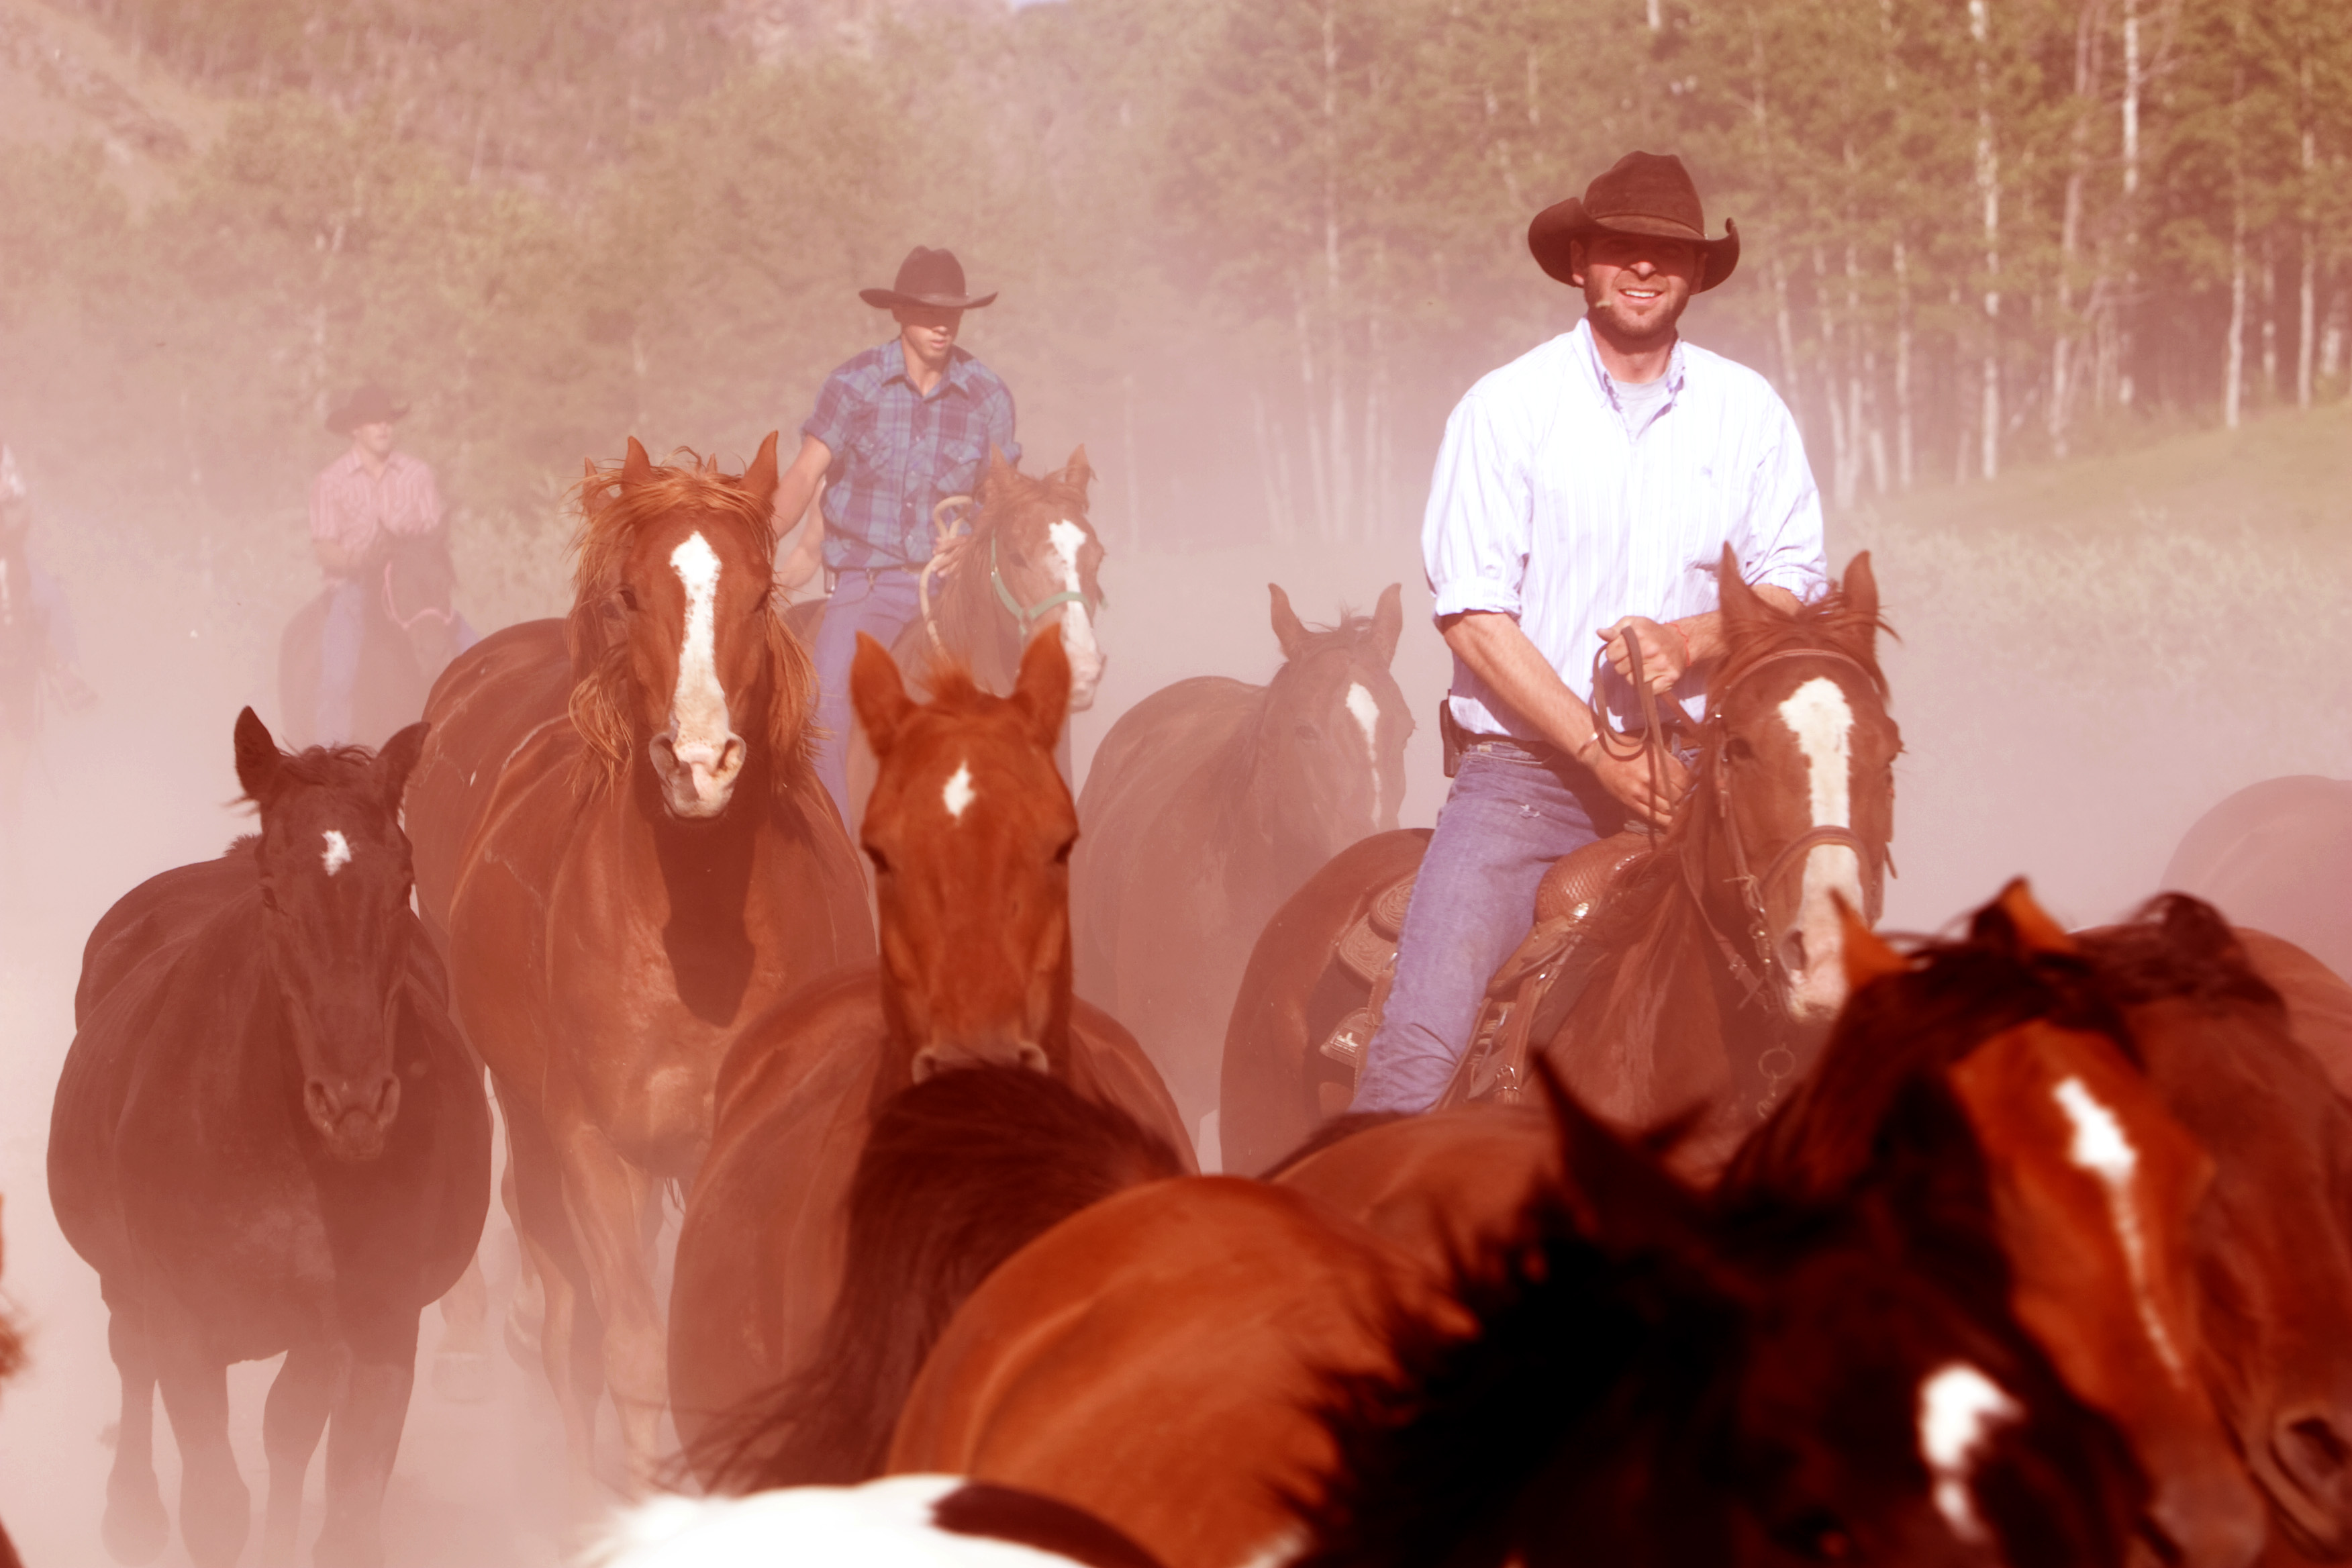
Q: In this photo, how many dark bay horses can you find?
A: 2